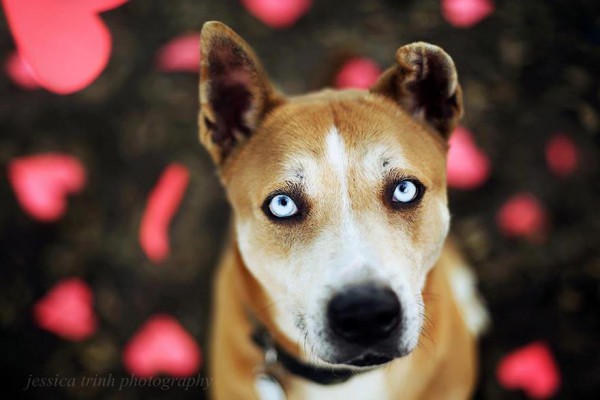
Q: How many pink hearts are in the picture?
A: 14